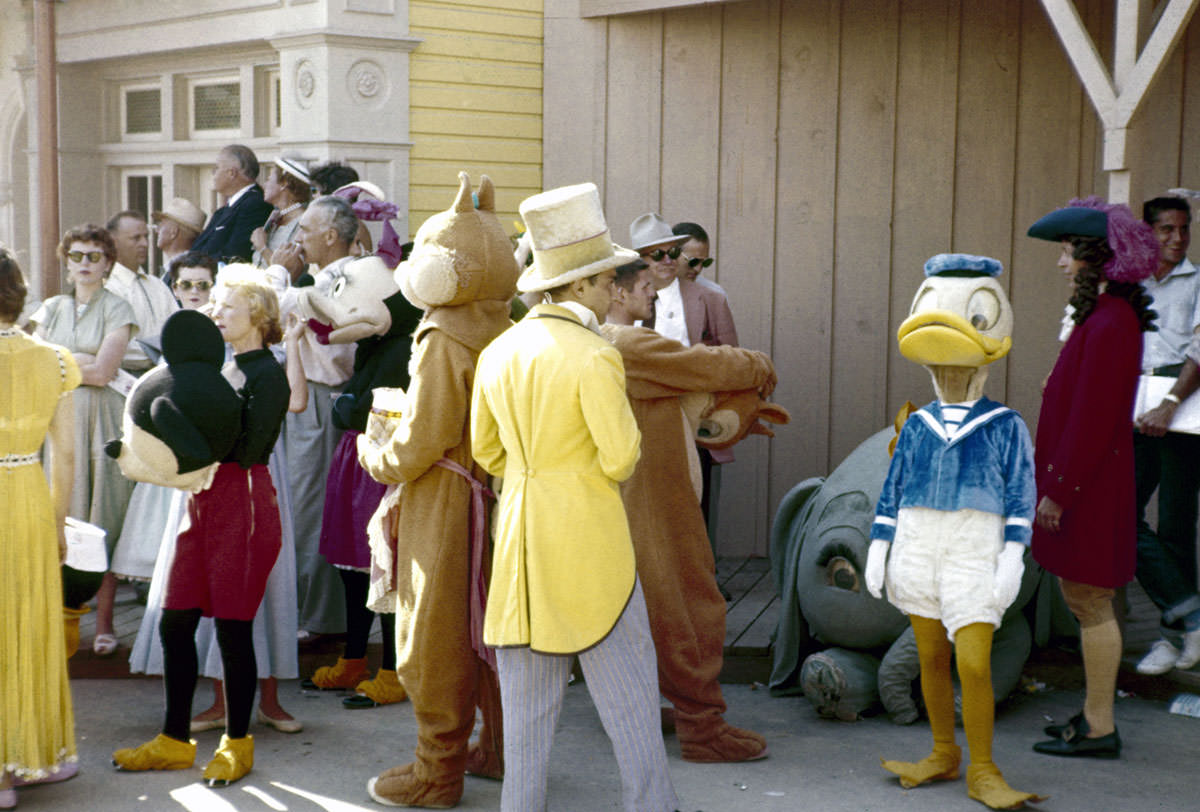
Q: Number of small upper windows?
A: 3